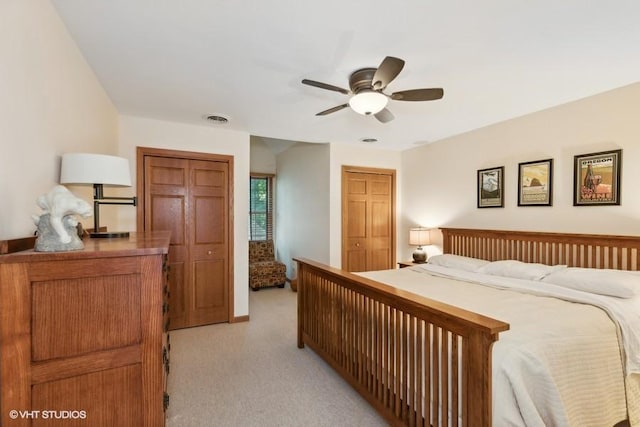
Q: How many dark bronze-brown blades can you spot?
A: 5